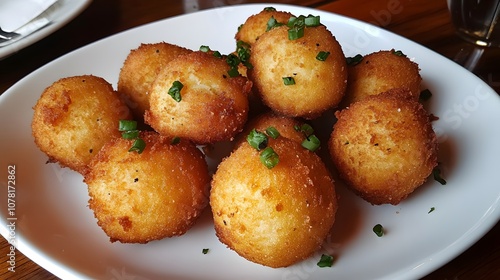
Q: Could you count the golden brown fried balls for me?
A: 10